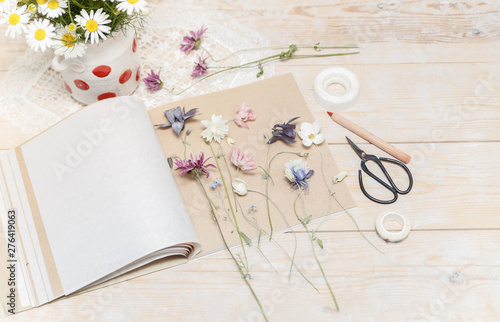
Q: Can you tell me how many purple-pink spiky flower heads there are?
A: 4